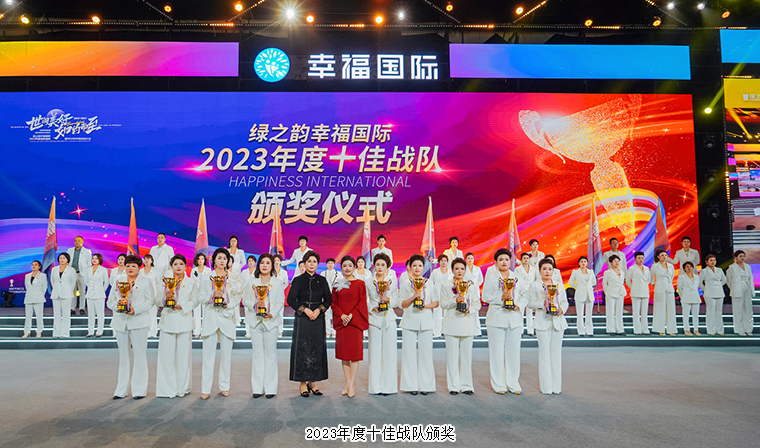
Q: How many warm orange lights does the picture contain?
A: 11